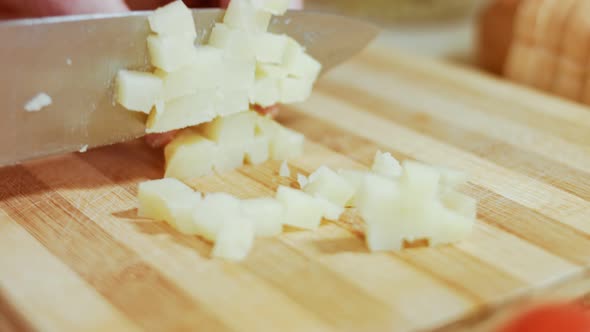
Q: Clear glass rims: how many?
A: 0